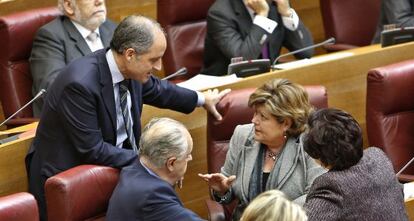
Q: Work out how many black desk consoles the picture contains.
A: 2